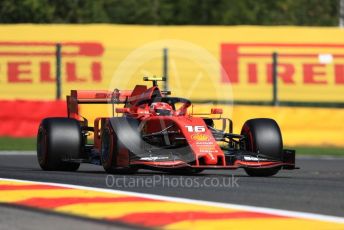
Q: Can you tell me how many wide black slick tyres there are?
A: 3